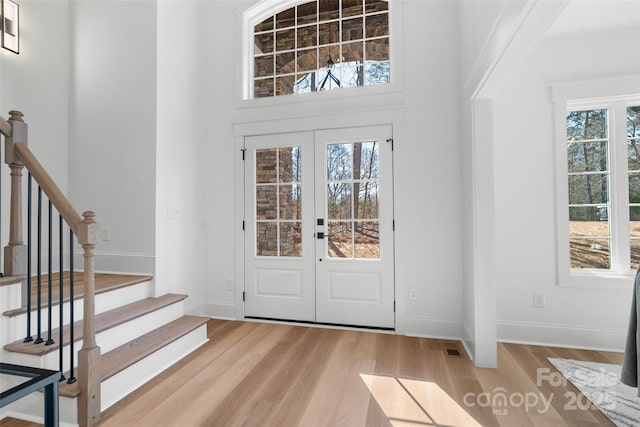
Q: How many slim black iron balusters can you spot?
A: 5